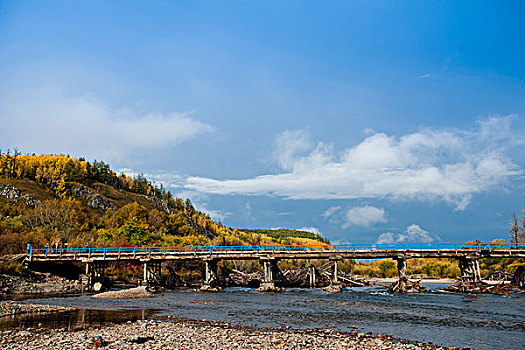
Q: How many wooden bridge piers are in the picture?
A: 7